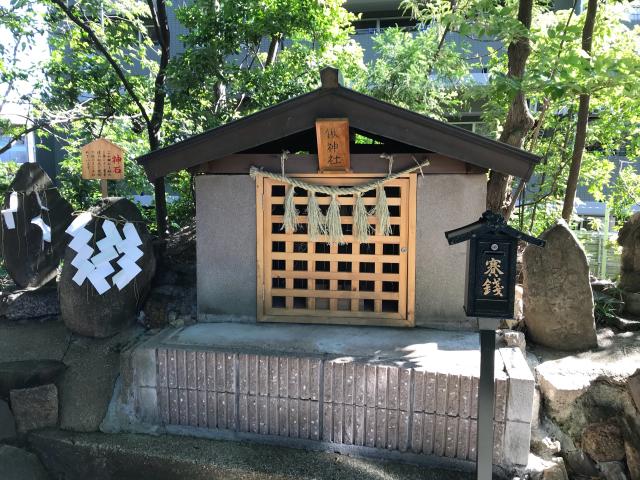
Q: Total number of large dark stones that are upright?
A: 2